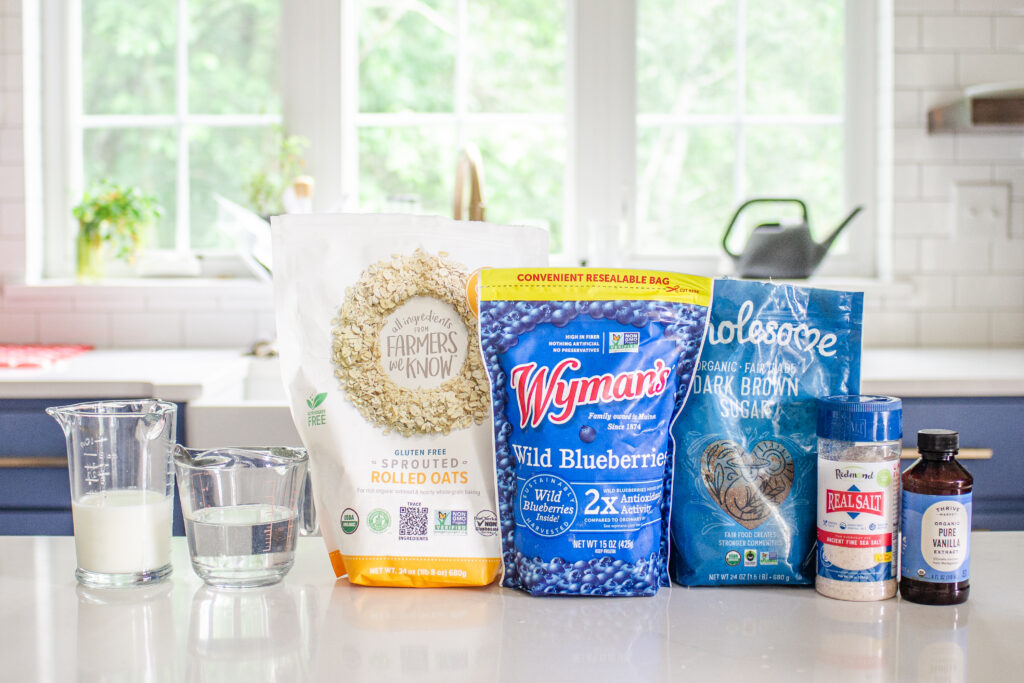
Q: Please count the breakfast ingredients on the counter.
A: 7